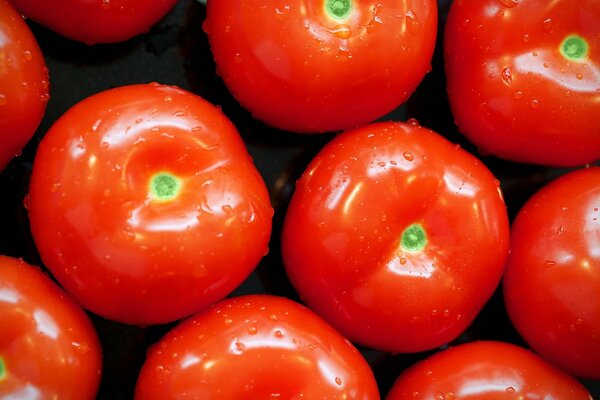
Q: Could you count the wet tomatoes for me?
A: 10